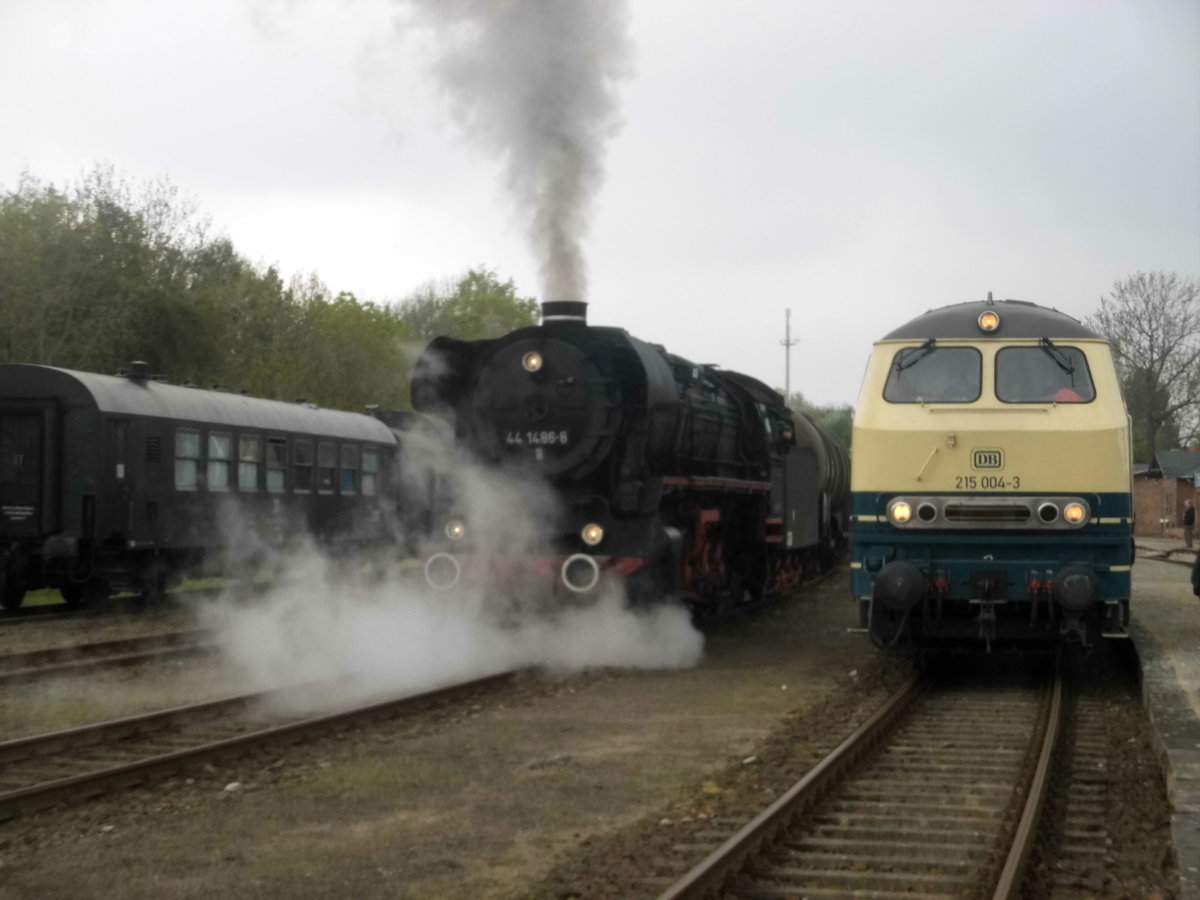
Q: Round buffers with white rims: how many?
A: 2